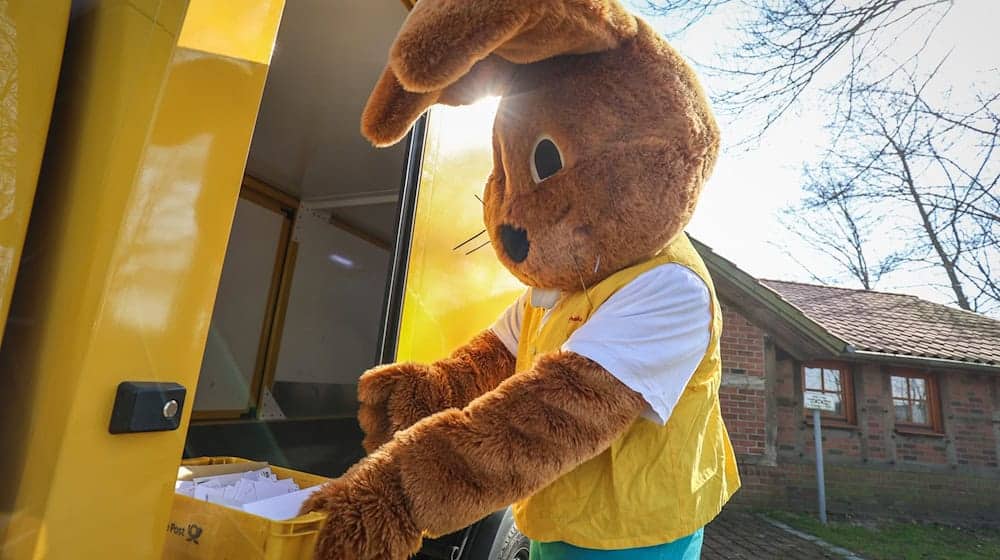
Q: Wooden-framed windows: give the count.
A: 2